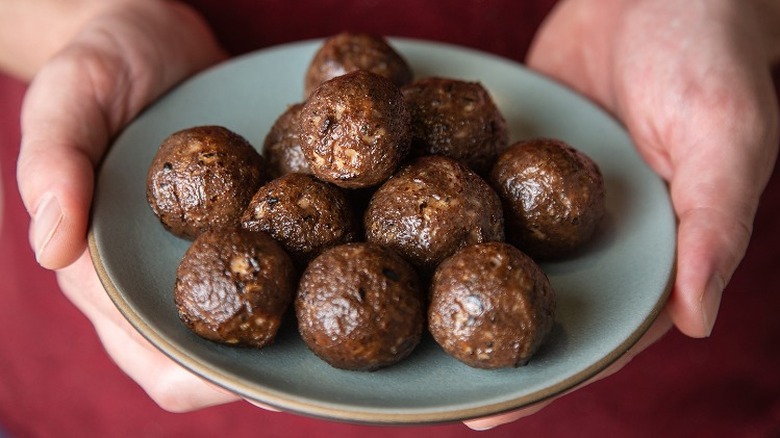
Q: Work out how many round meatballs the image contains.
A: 11